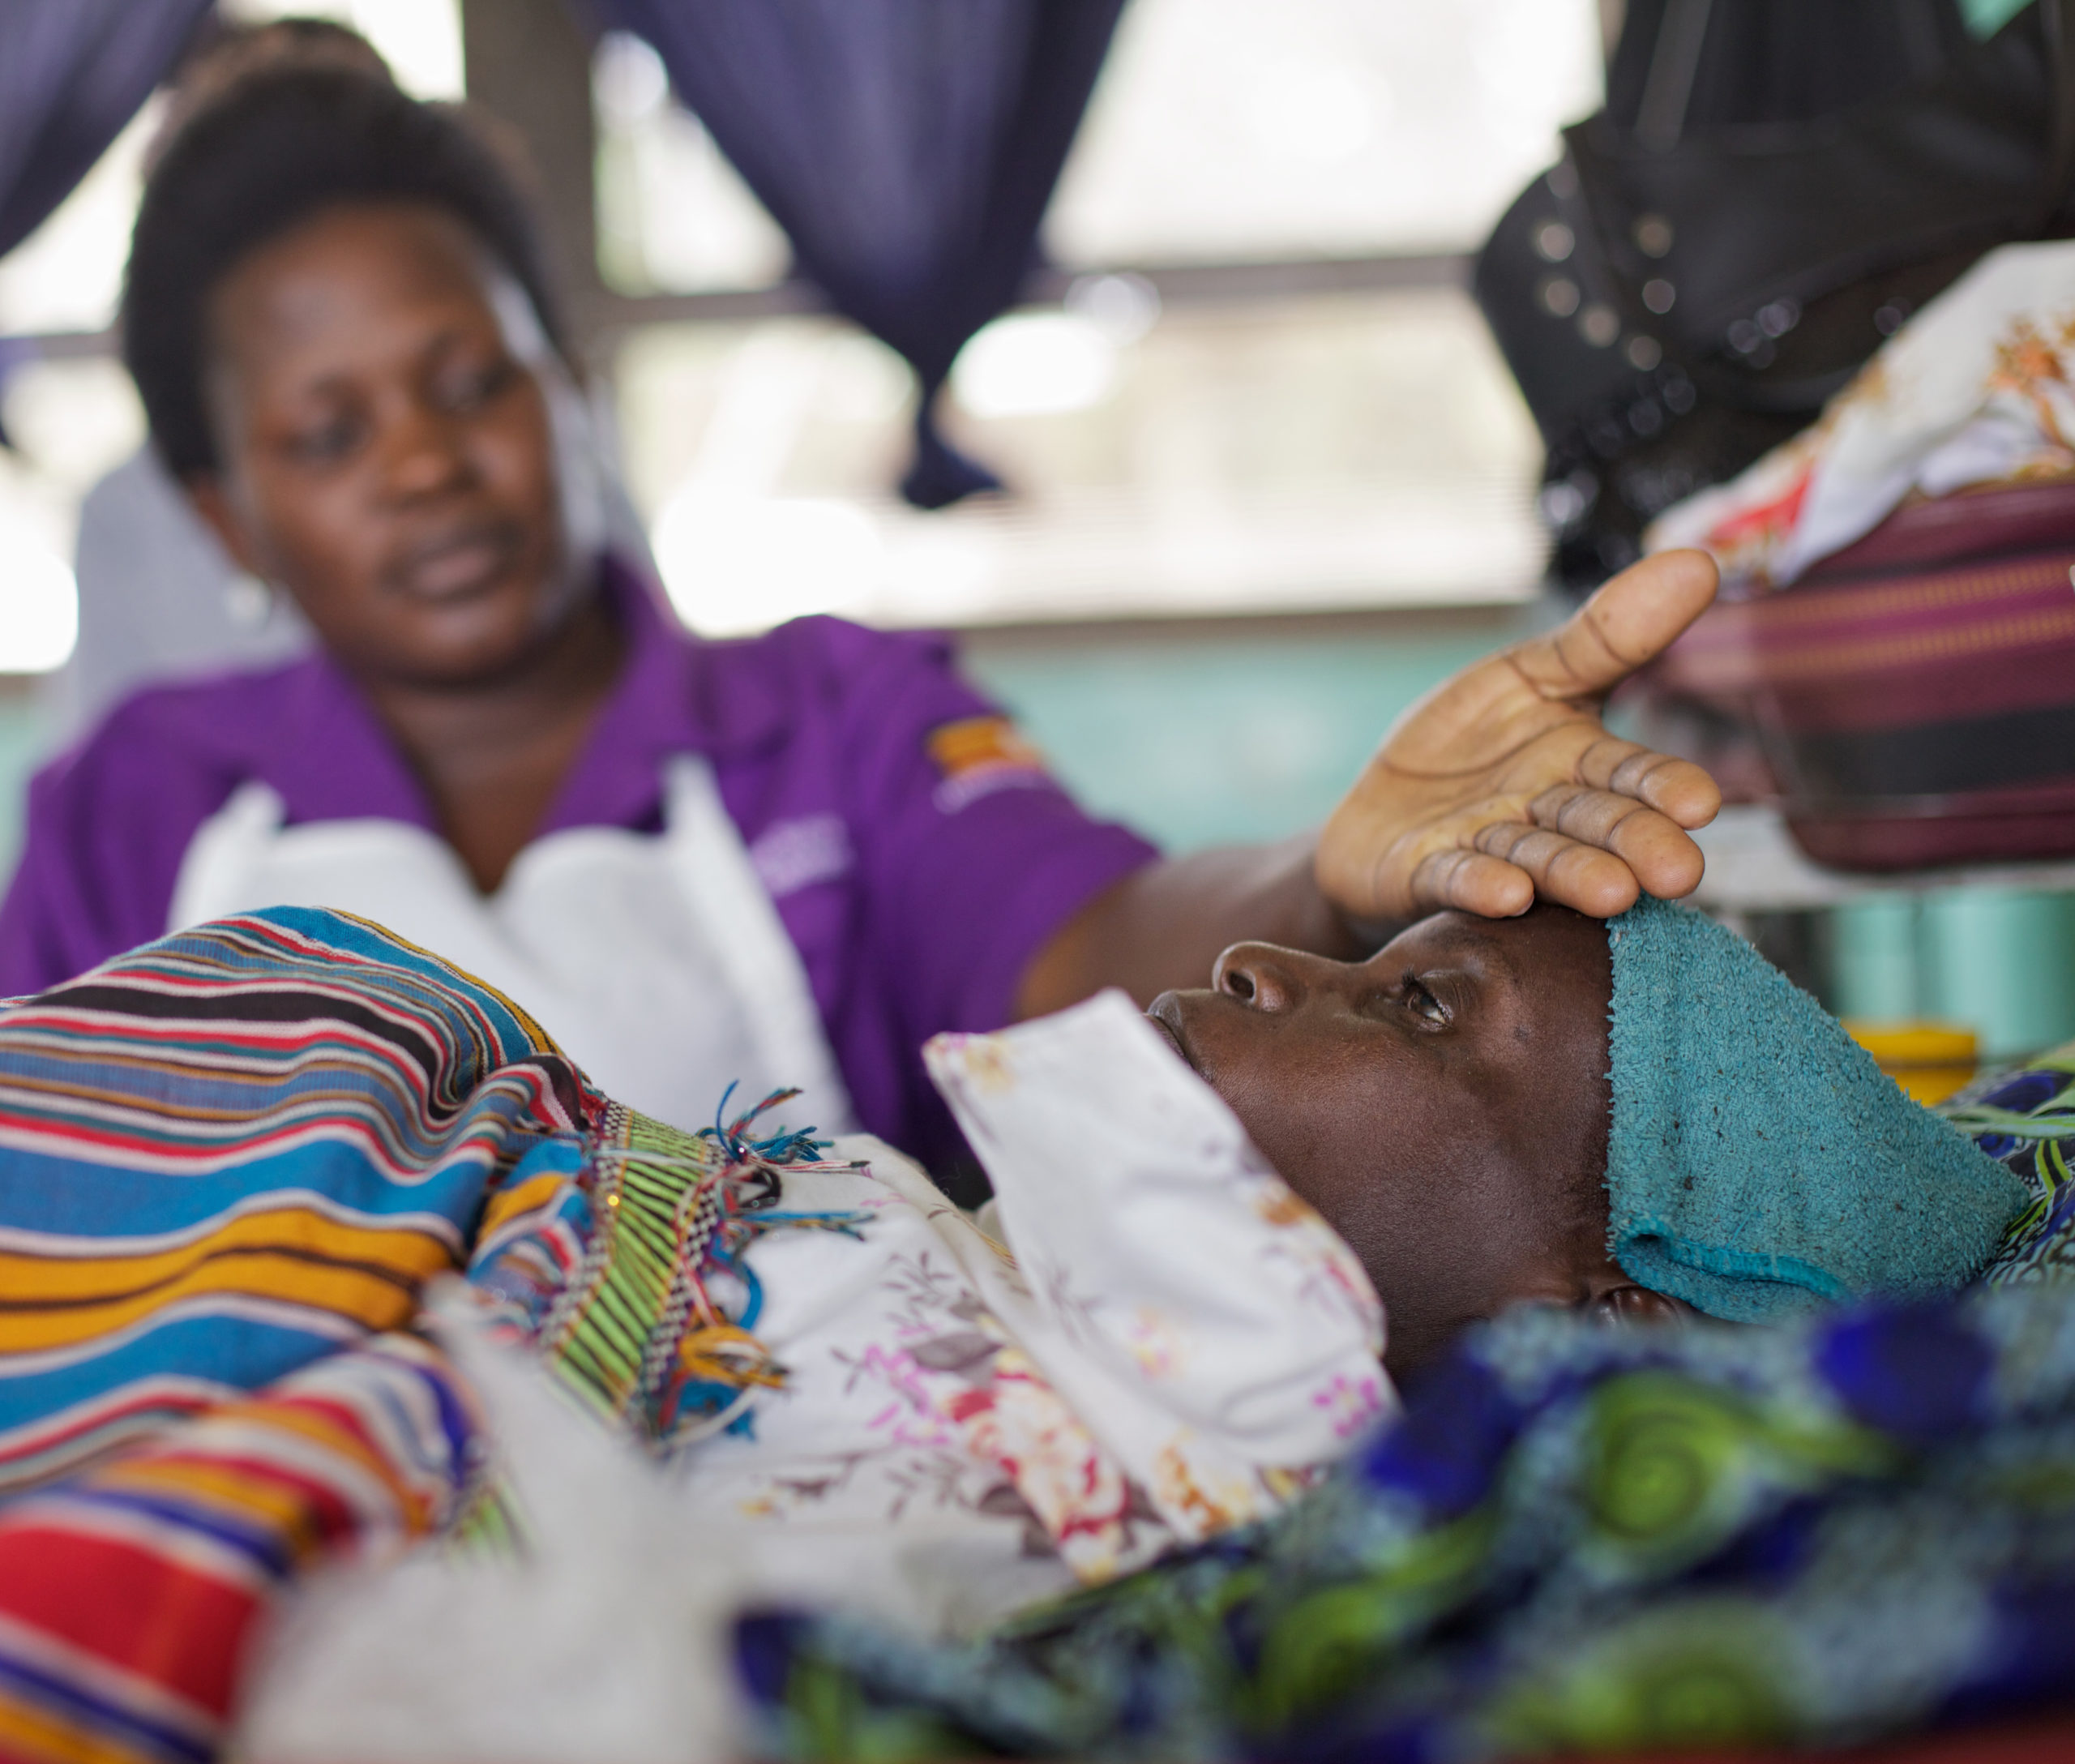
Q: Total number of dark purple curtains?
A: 2